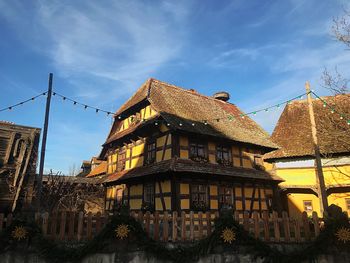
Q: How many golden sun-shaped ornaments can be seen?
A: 4